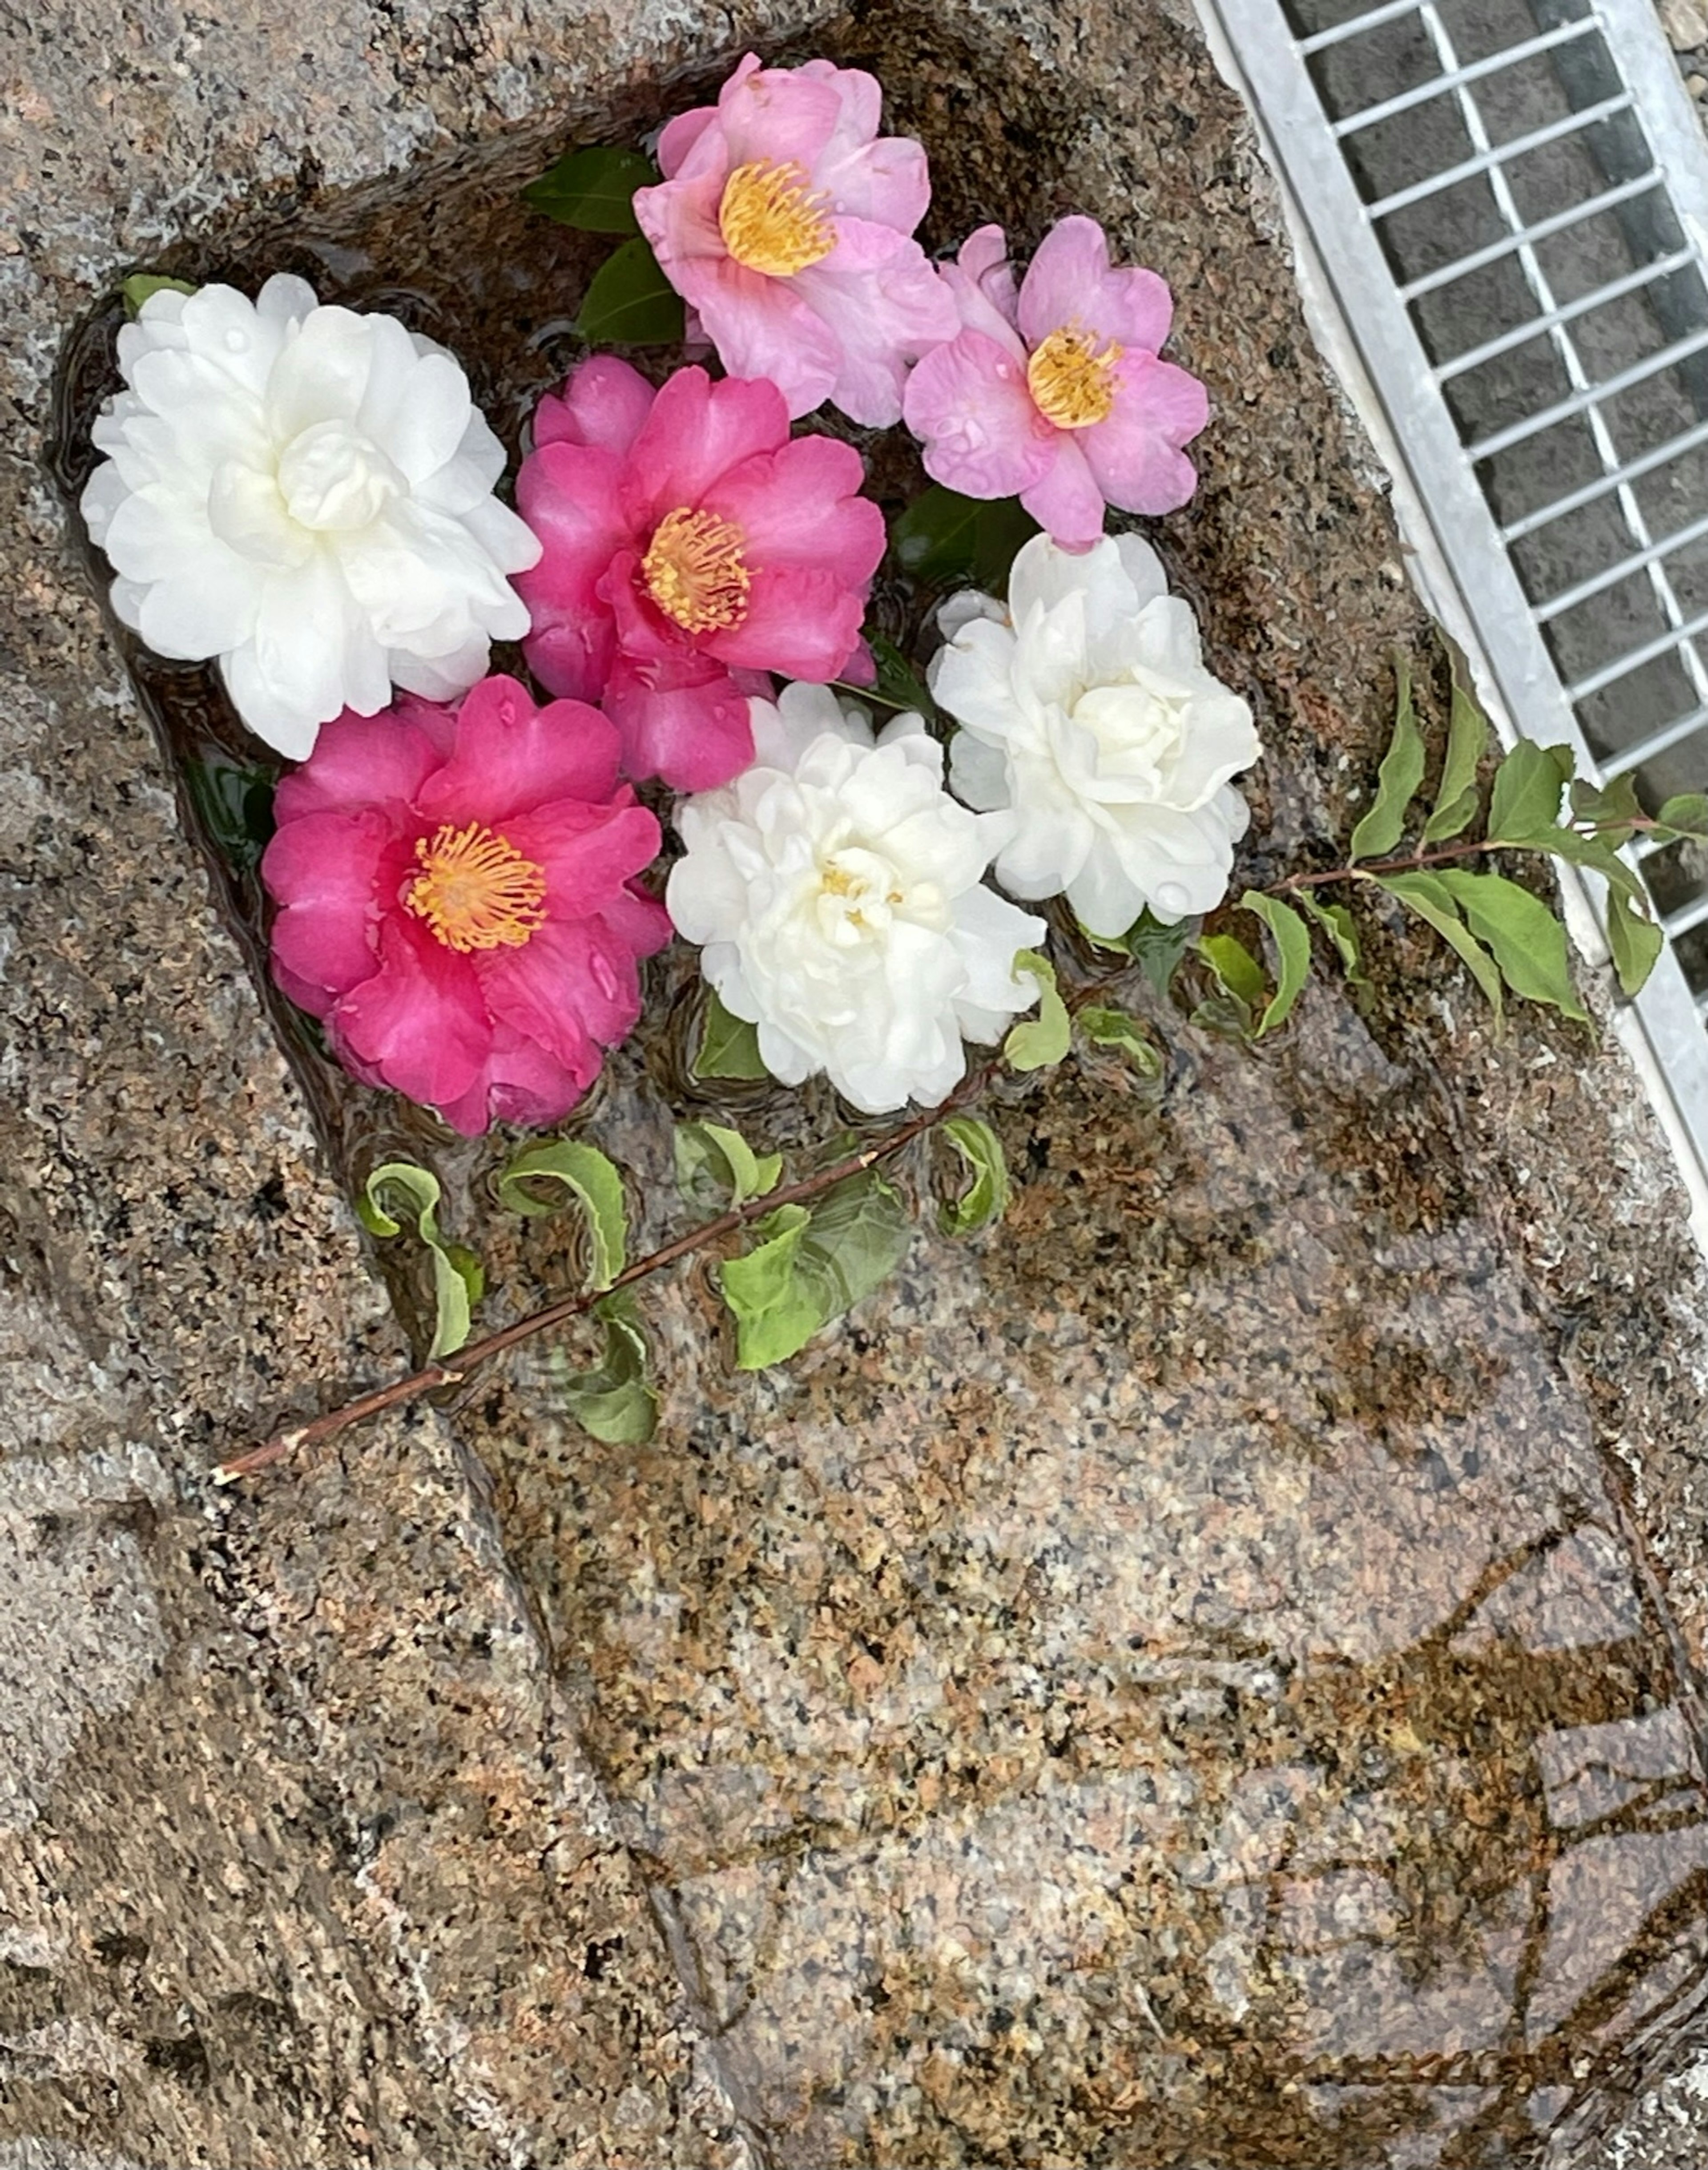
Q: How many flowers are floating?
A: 7